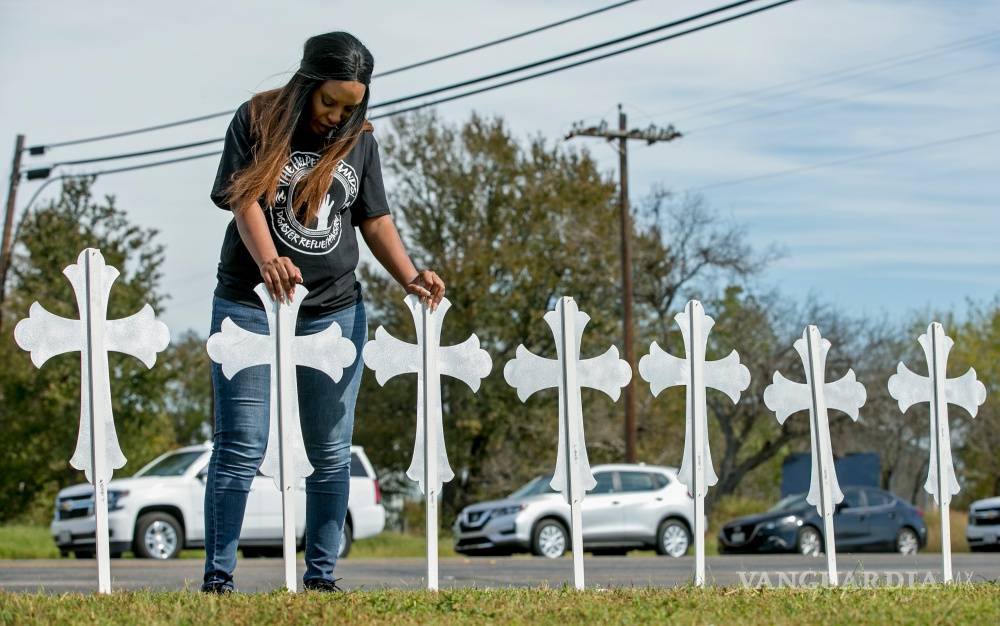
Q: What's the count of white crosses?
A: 7